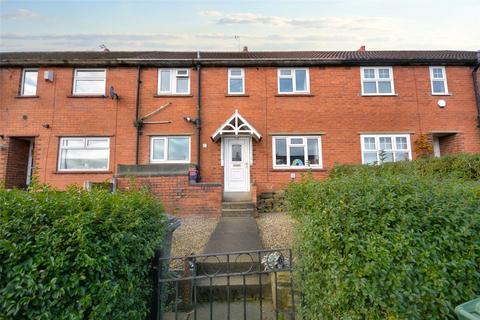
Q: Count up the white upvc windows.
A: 11